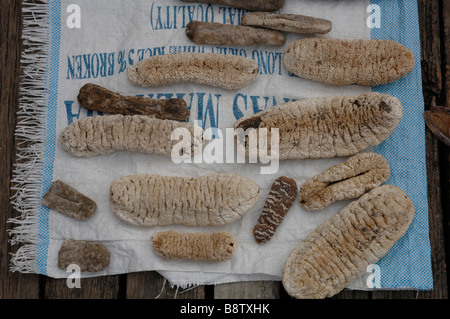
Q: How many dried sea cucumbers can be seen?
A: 15